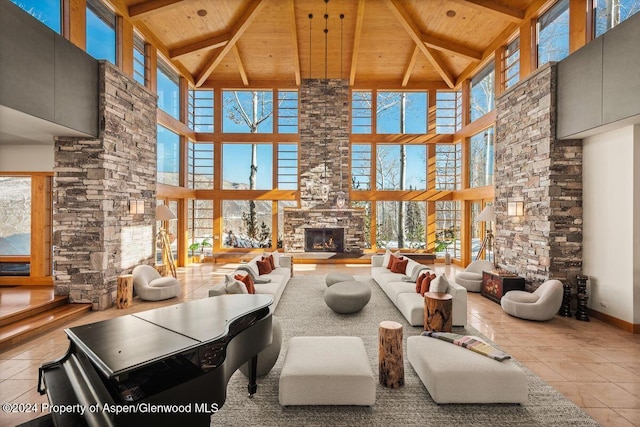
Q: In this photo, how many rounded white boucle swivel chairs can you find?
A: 3